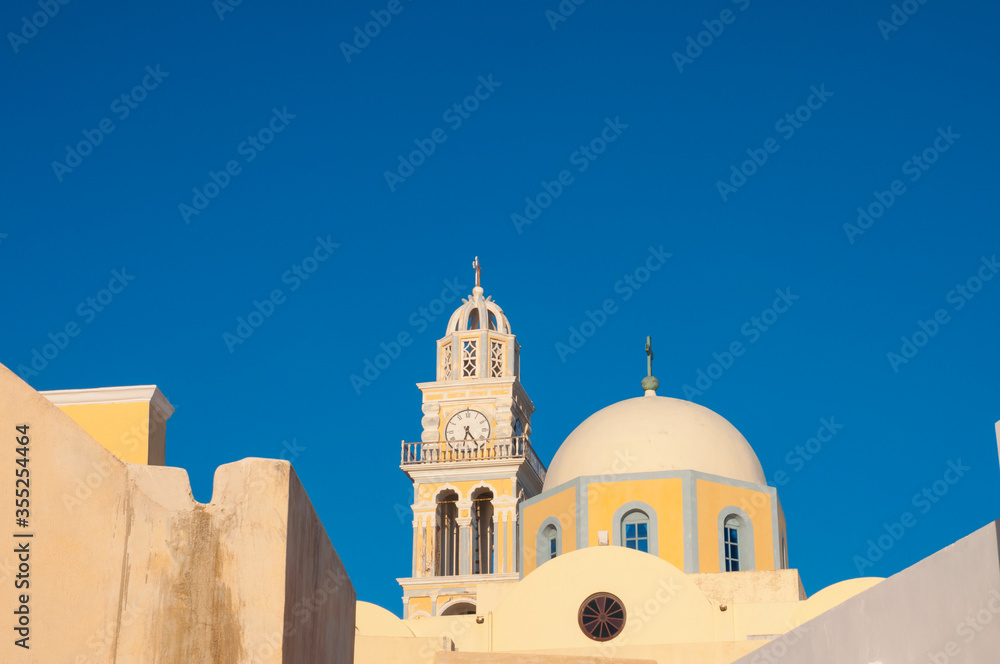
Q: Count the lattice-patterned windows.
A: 3